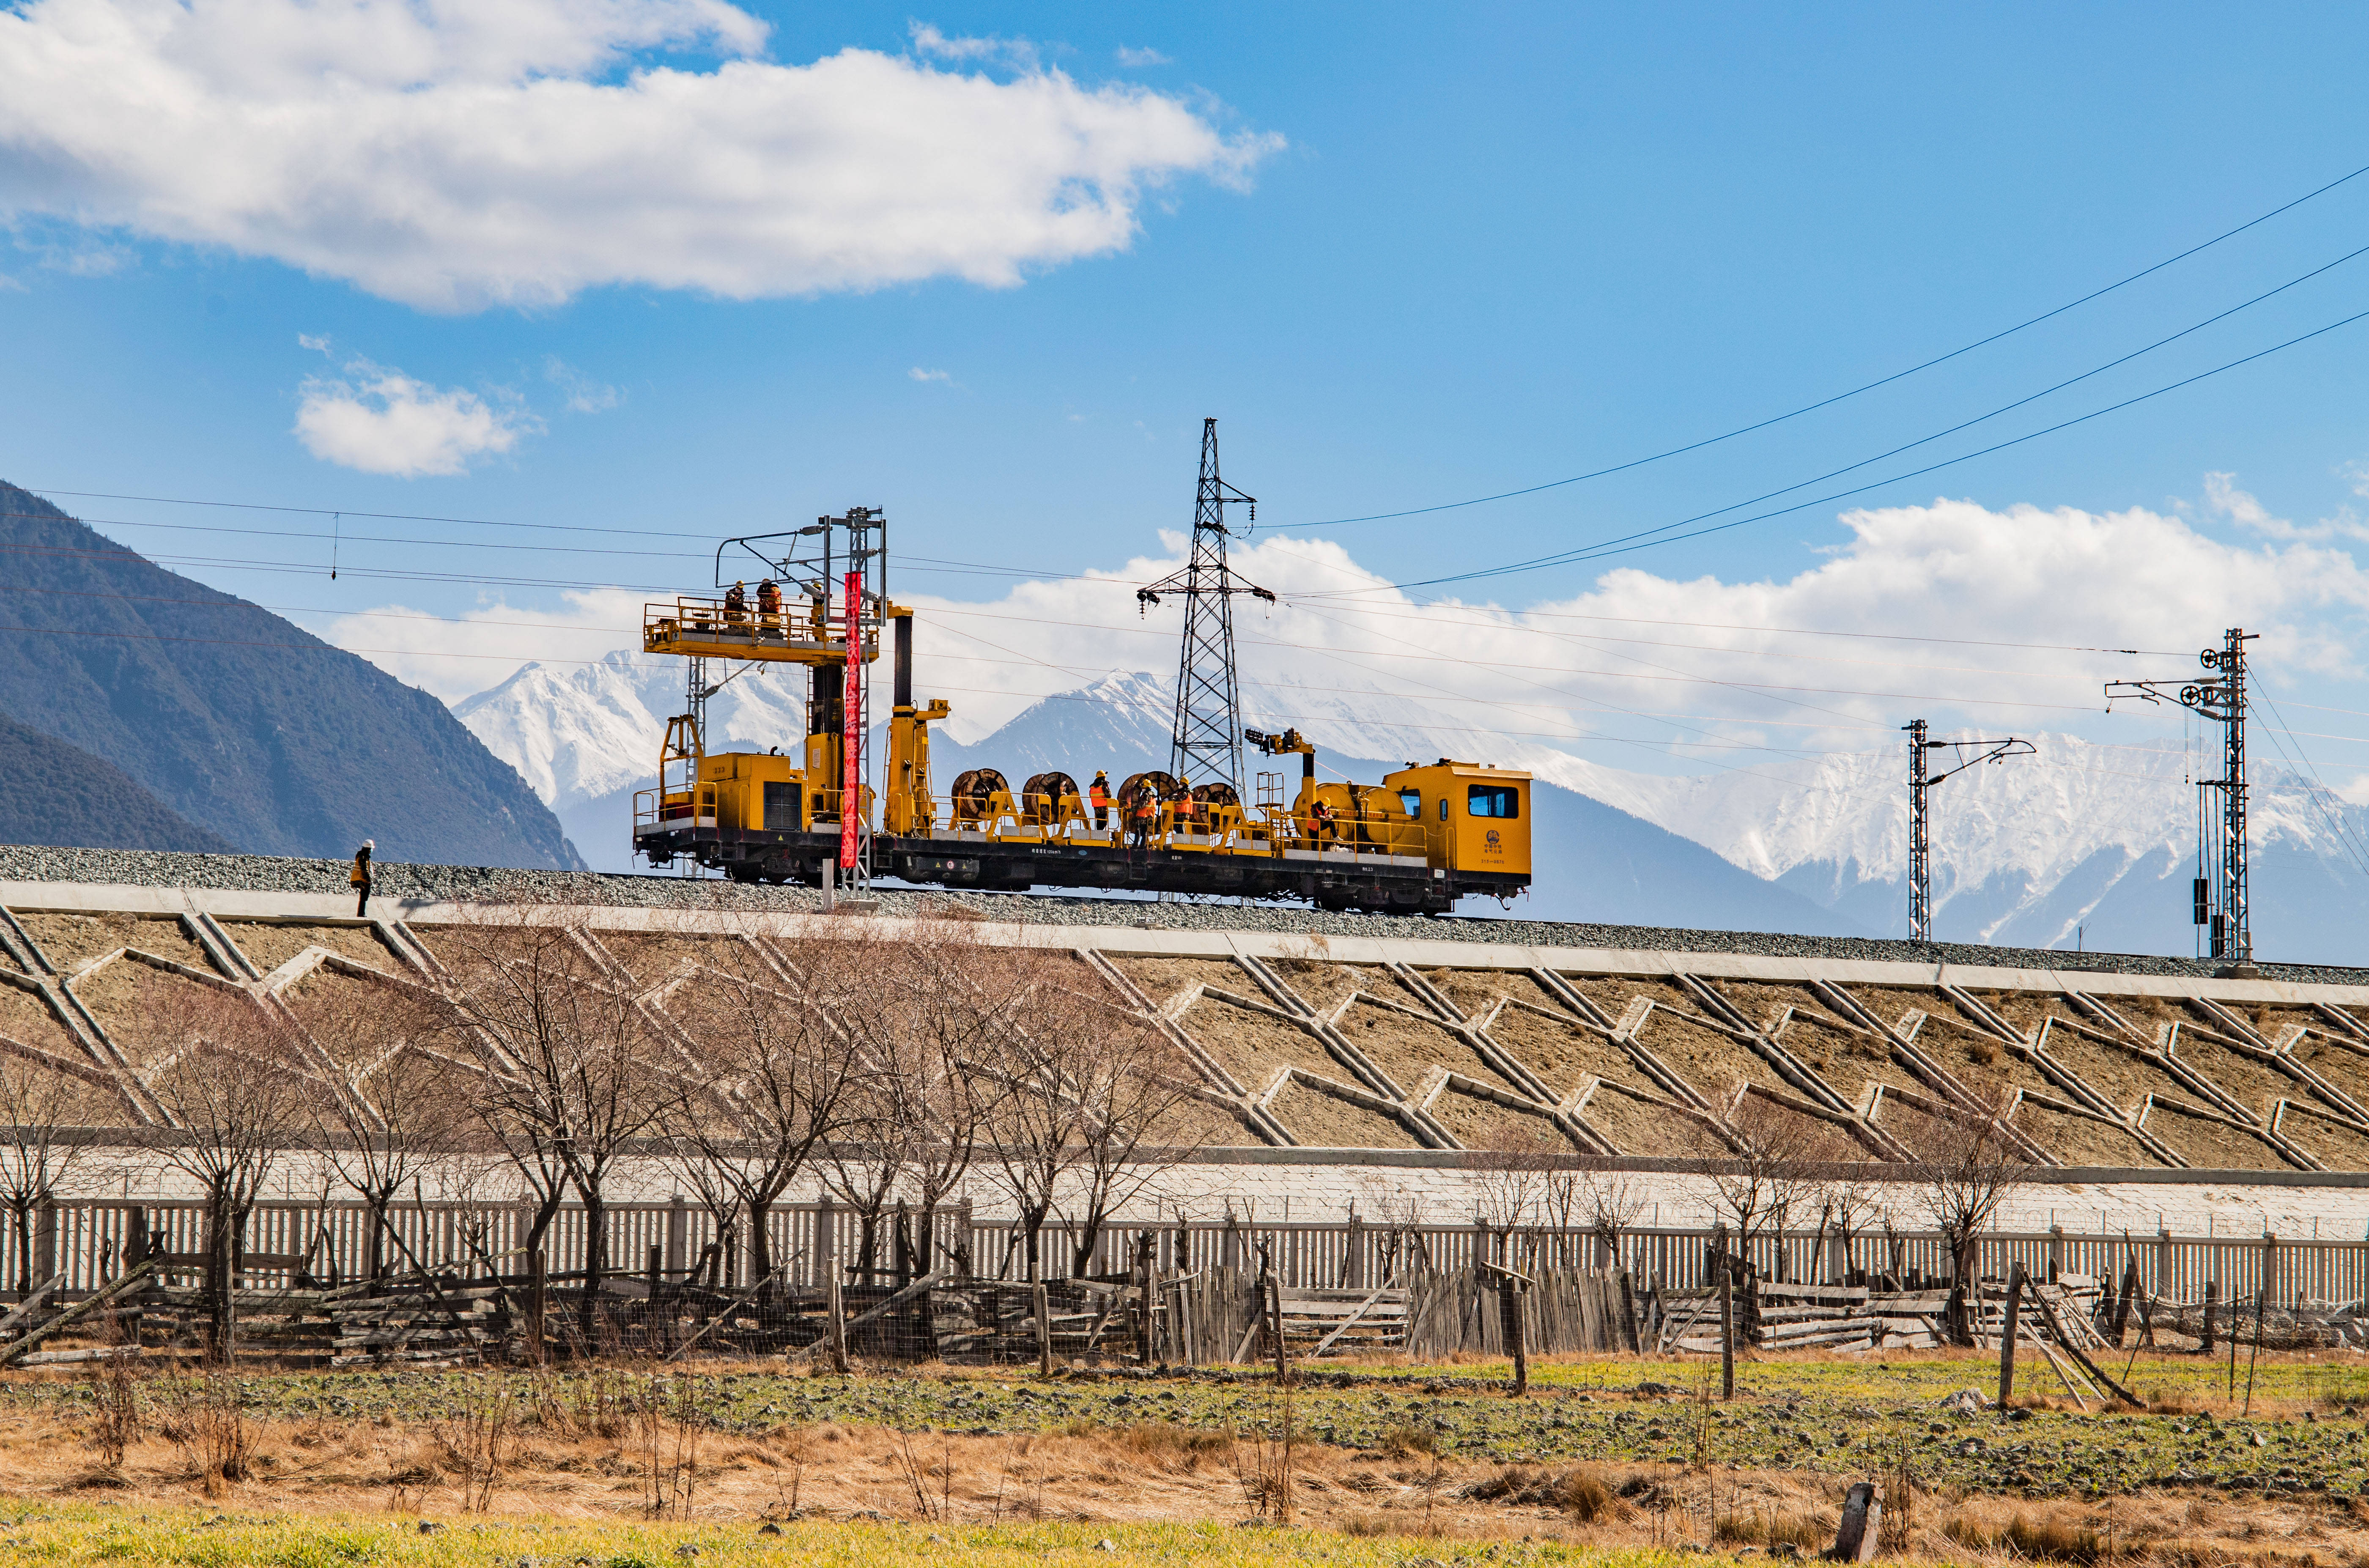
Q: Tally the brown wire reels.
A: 4